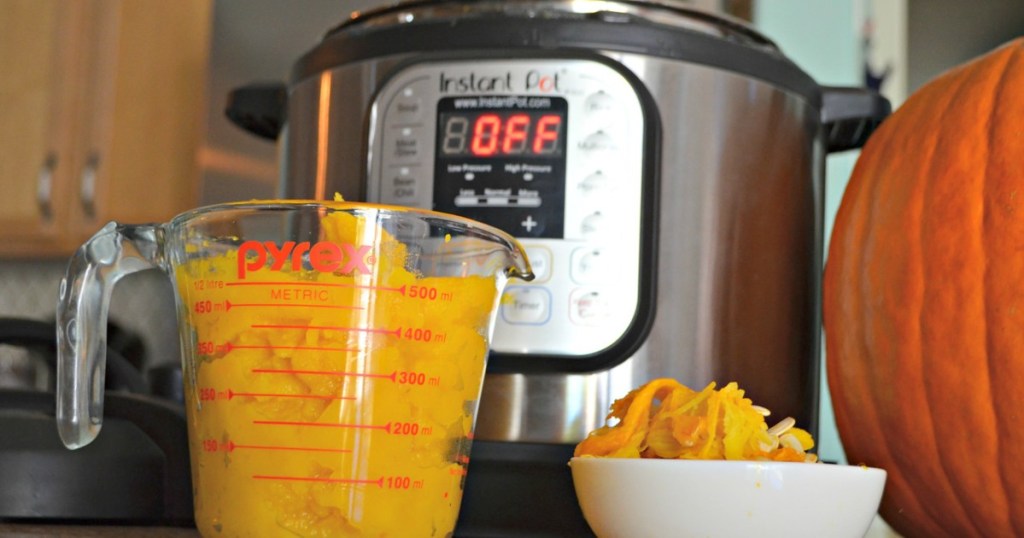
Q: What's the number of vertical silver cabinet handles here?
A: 2